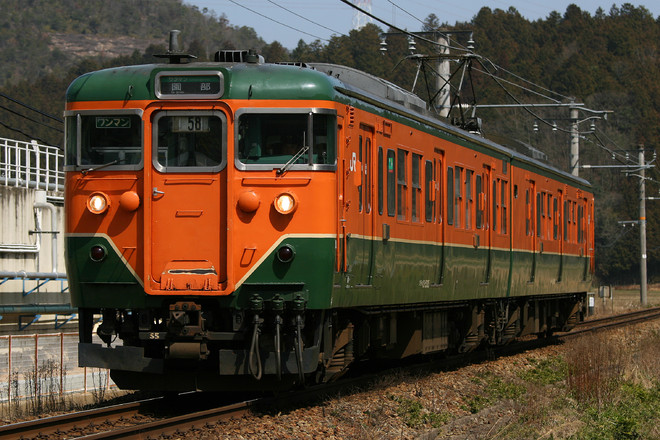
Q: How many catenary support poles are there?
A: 3